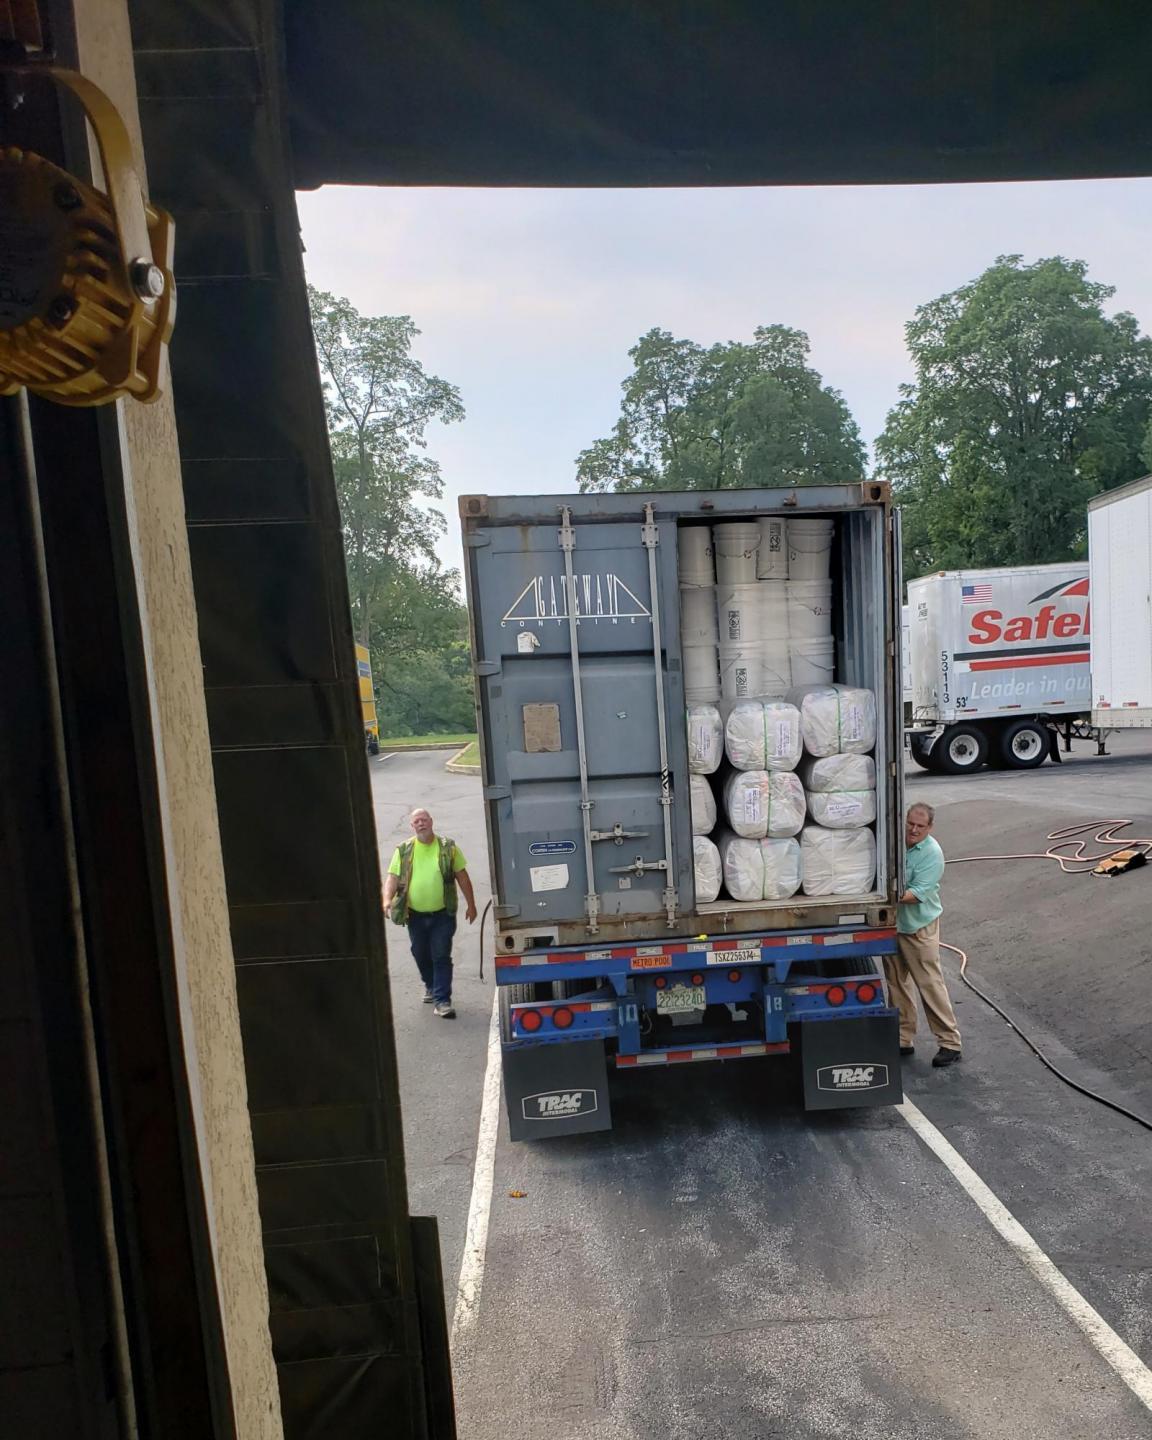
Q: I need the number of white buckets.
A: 12